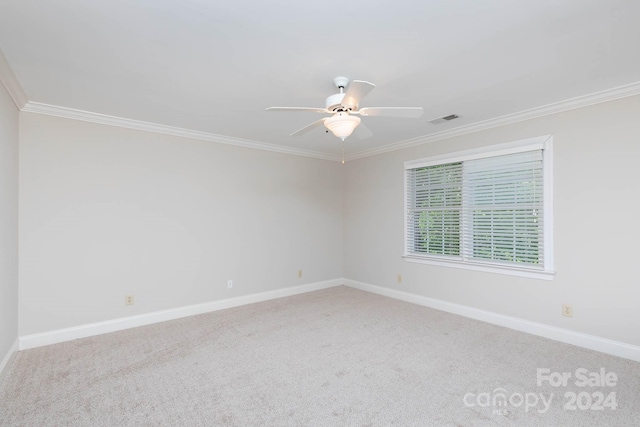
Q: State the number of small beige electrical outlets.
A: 4